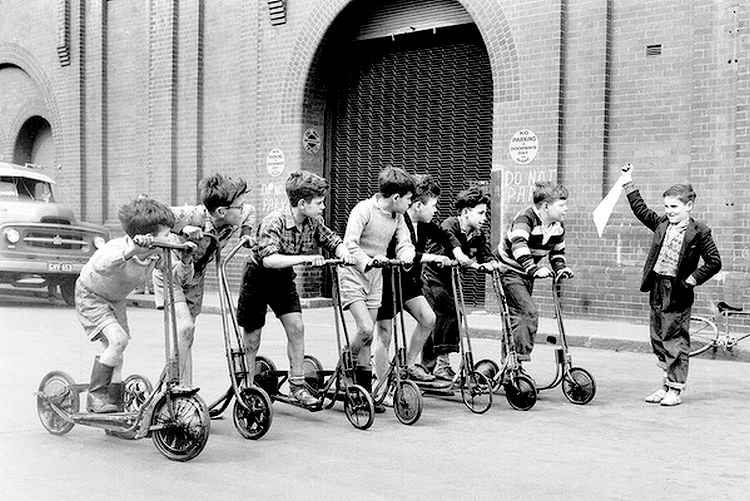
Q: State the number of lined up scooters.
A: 7